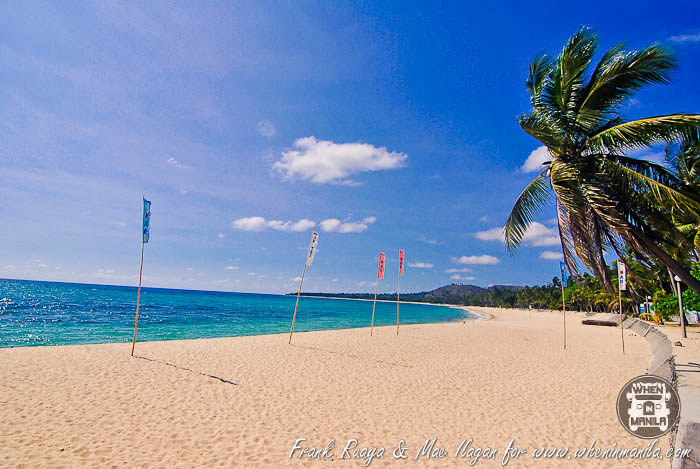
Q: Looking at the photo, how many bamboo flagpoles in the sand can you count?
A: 6